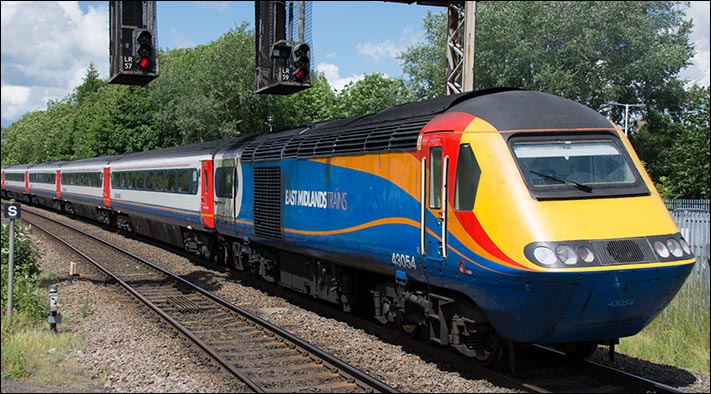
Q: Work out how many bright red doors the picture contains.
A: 5